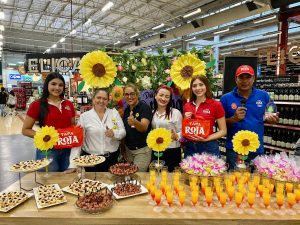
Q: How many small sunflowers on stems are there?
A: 3